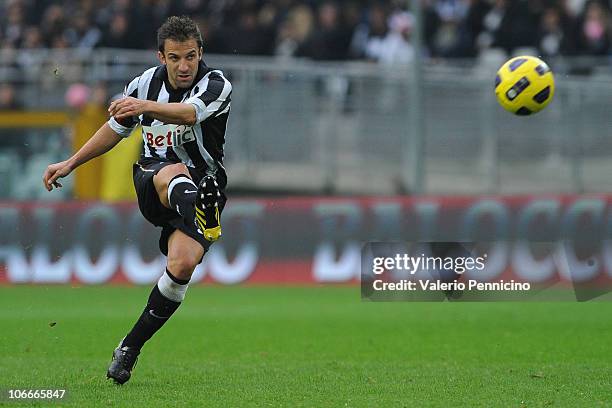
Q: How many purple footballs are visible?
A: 0